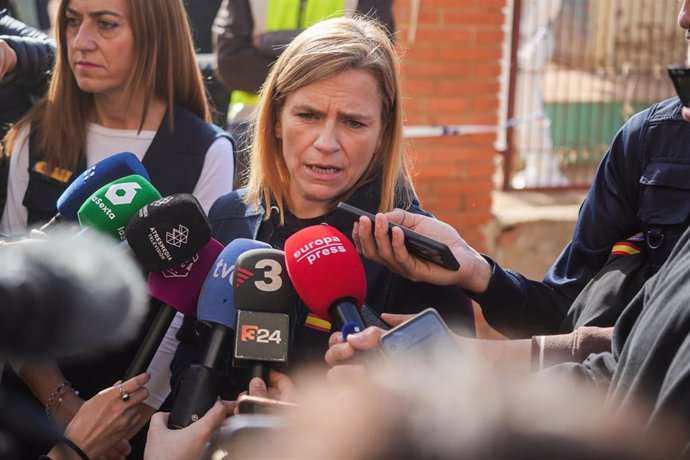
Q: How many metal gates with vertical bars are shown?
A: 1